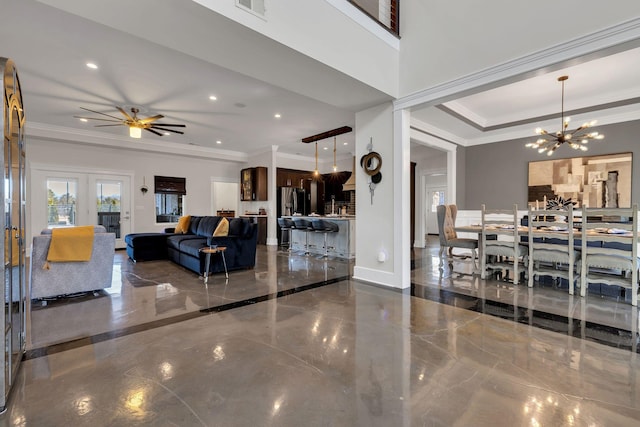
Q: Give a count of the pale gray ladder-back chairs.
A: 3